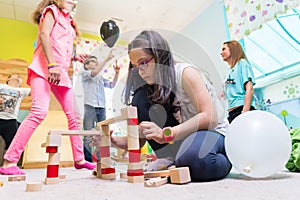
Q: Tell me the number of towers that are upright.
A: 3